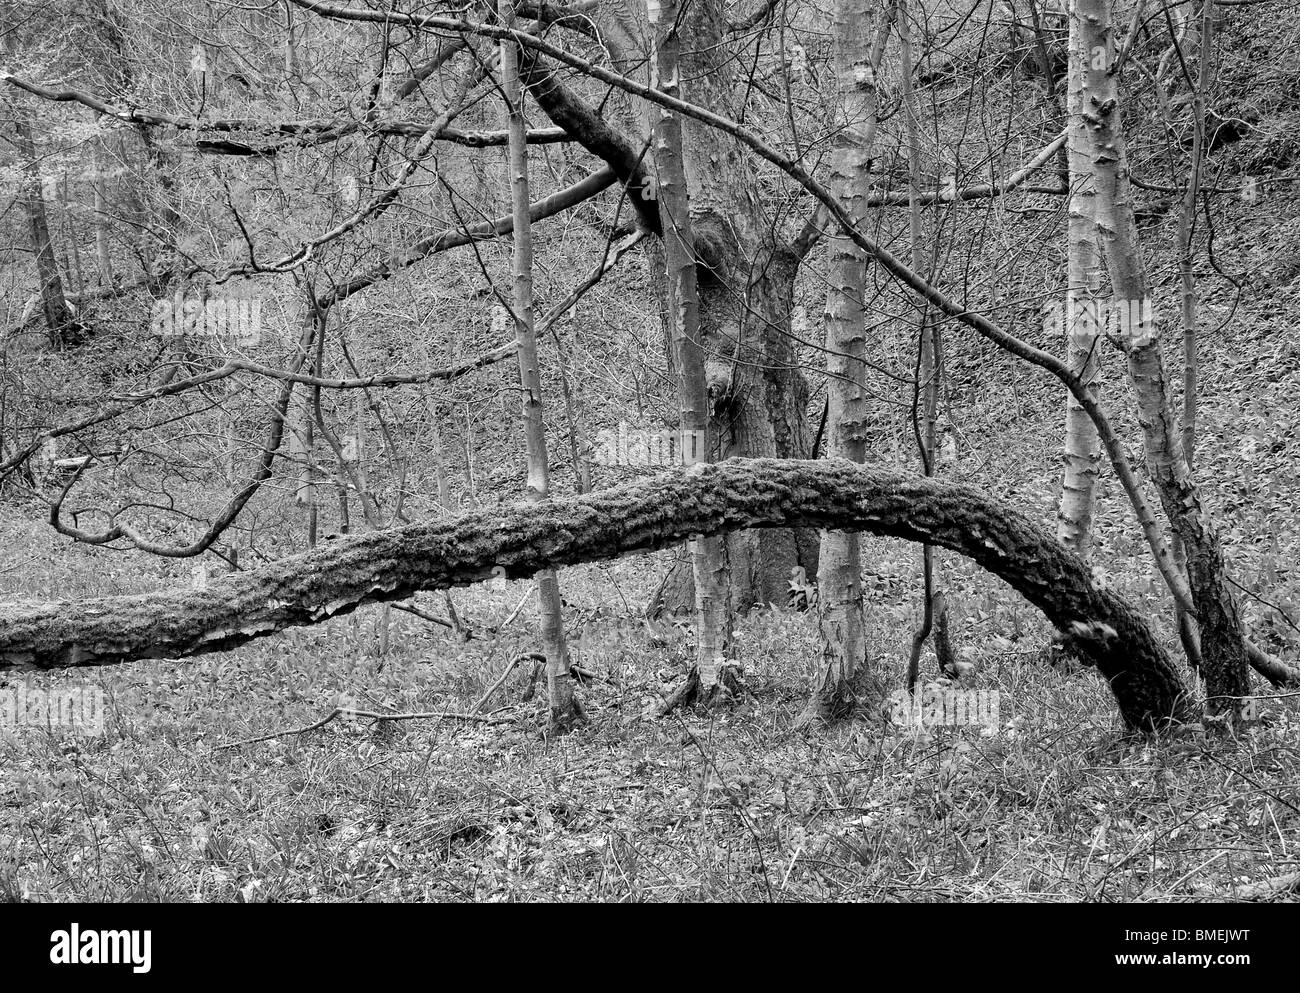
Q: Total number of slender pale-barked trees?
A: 5